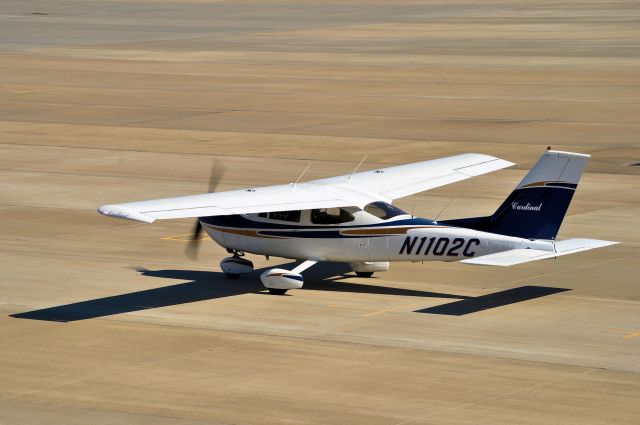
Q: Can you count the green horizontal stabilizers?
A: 0